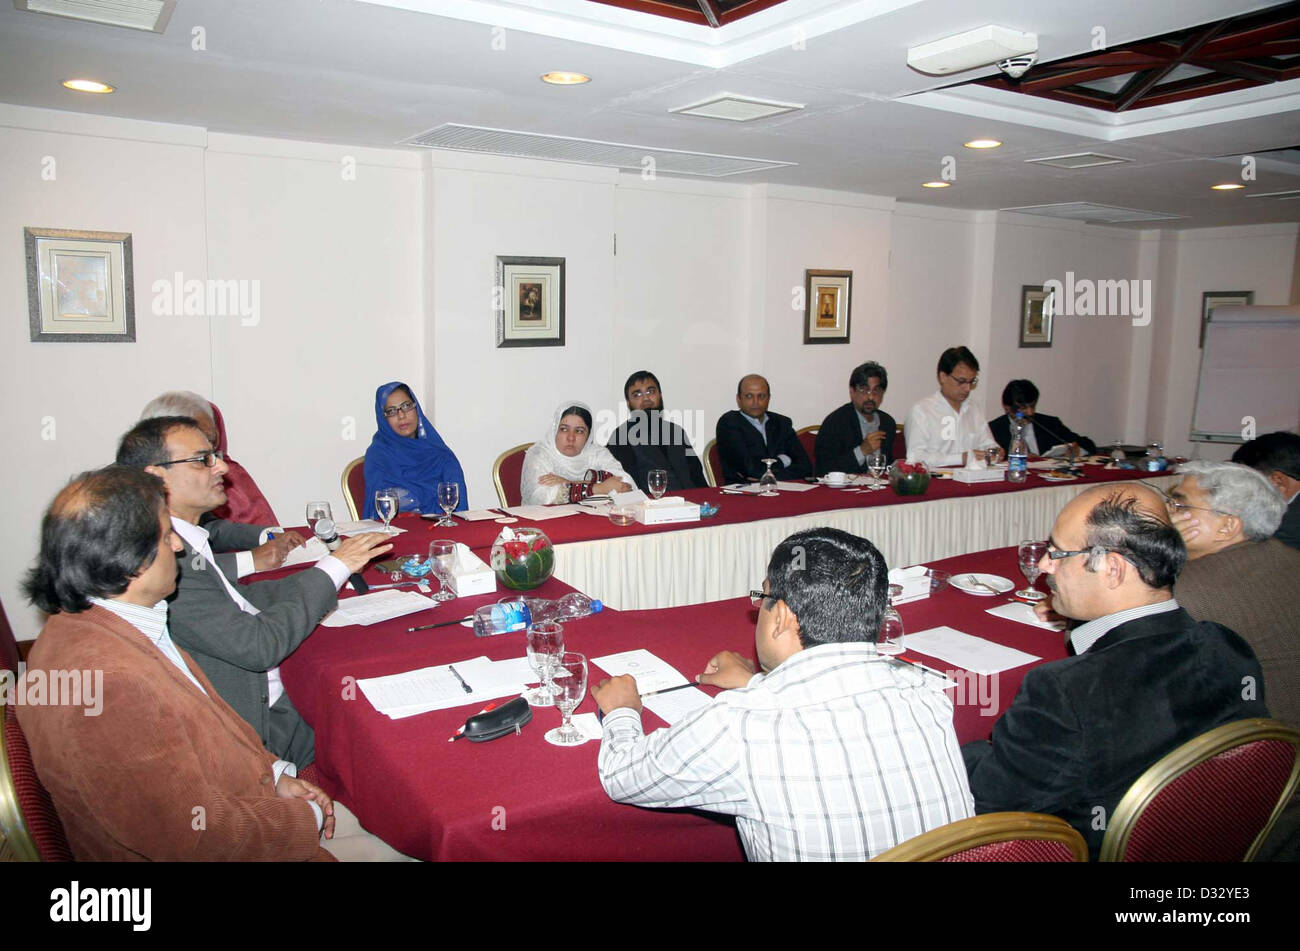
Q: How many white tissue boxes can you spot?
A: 4